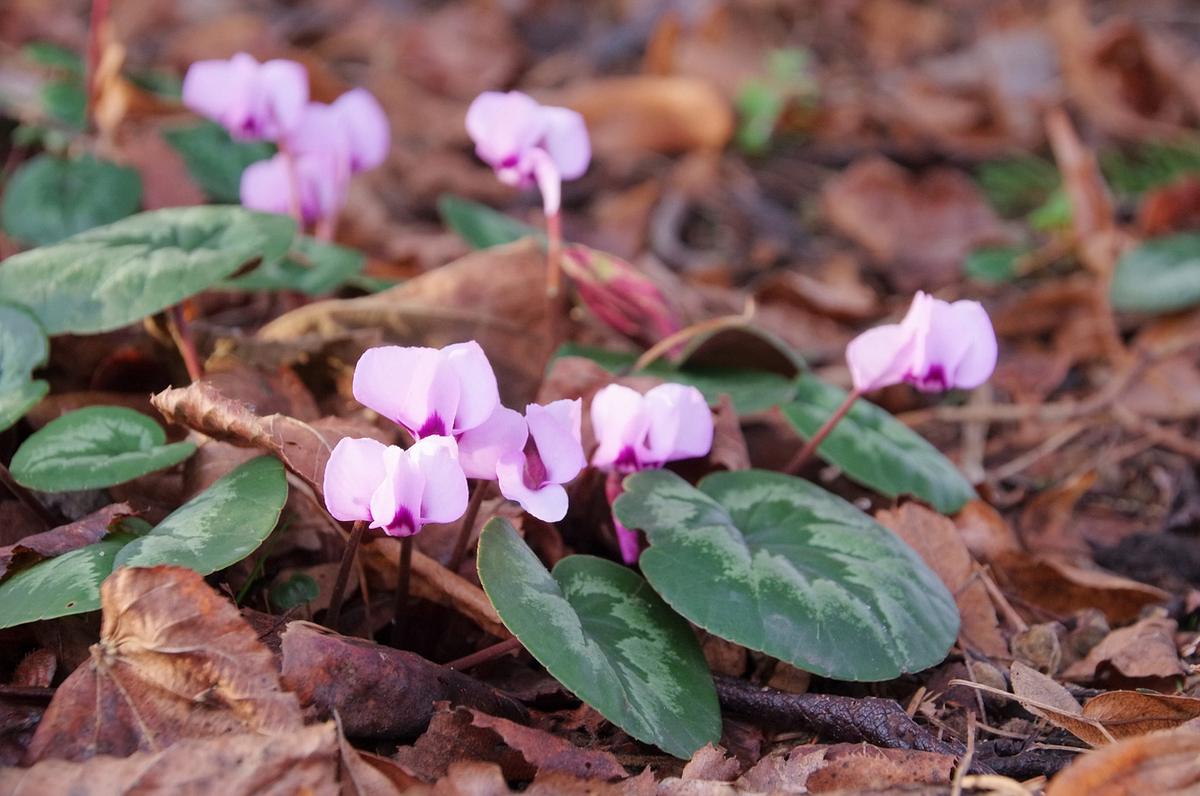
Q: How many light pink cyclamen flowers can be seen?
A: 9